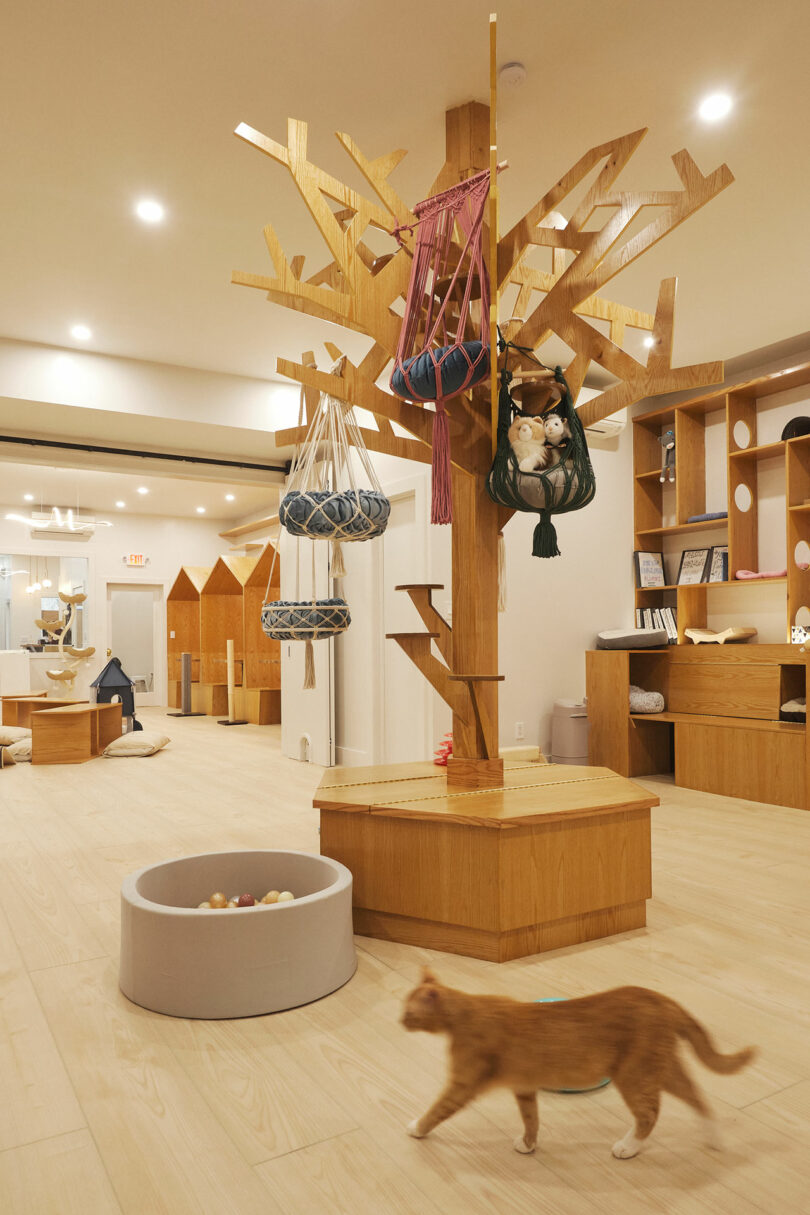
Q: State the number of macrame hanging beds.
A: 4